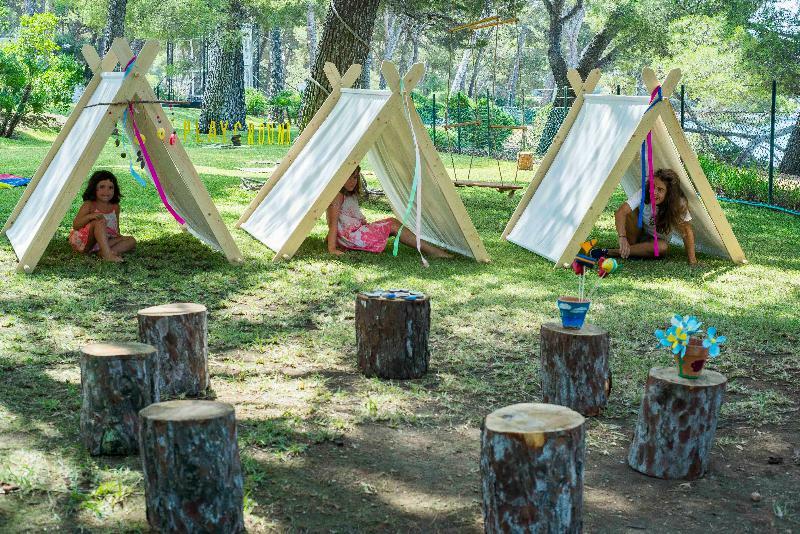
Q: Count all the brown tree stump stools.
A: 7